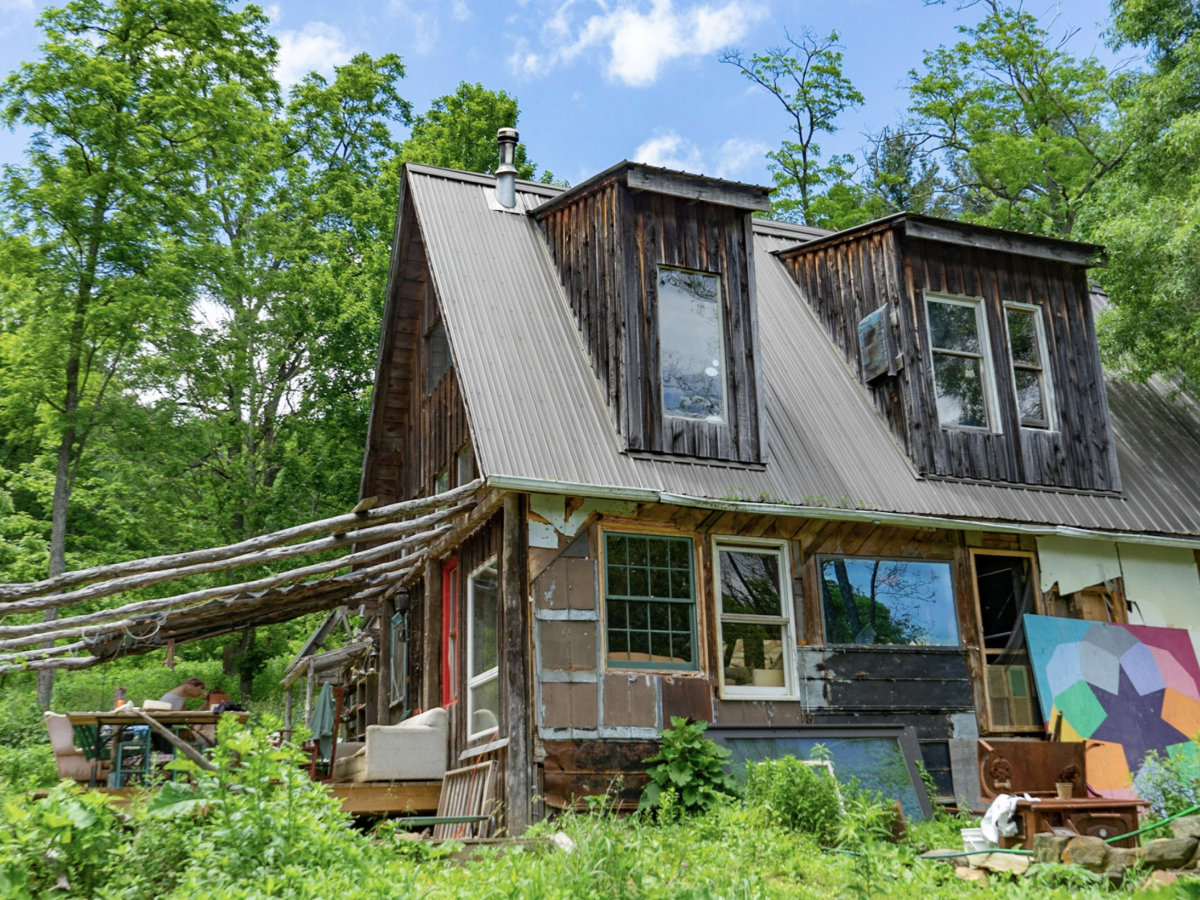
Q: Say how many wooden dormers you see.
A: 2